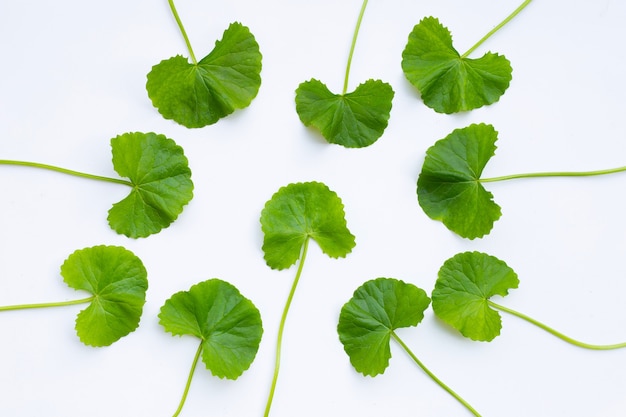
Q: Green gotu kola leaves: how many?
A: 10